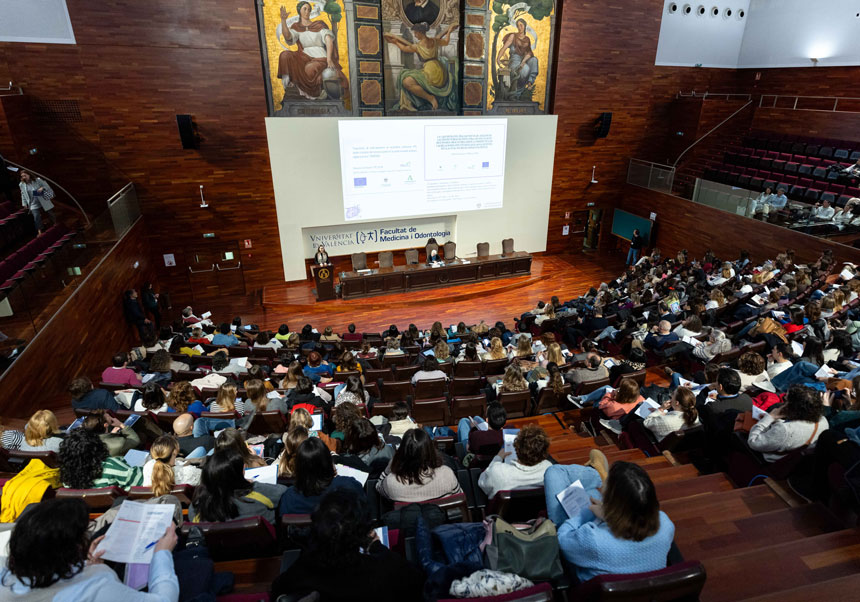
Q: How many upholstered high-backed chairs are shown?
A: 7